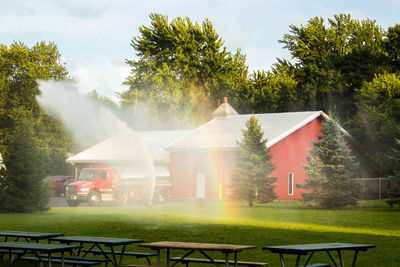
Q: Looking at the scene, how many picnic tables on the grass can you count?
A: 5